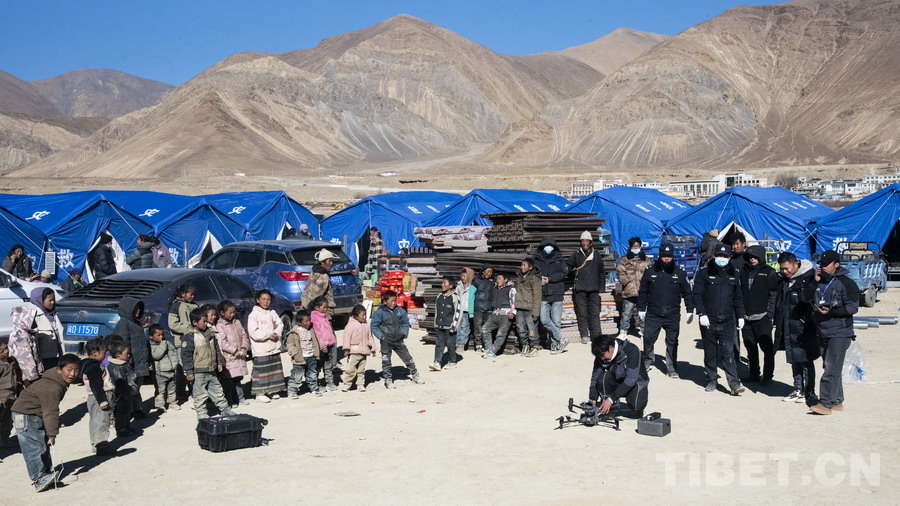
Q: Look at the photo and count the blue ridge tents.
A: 9